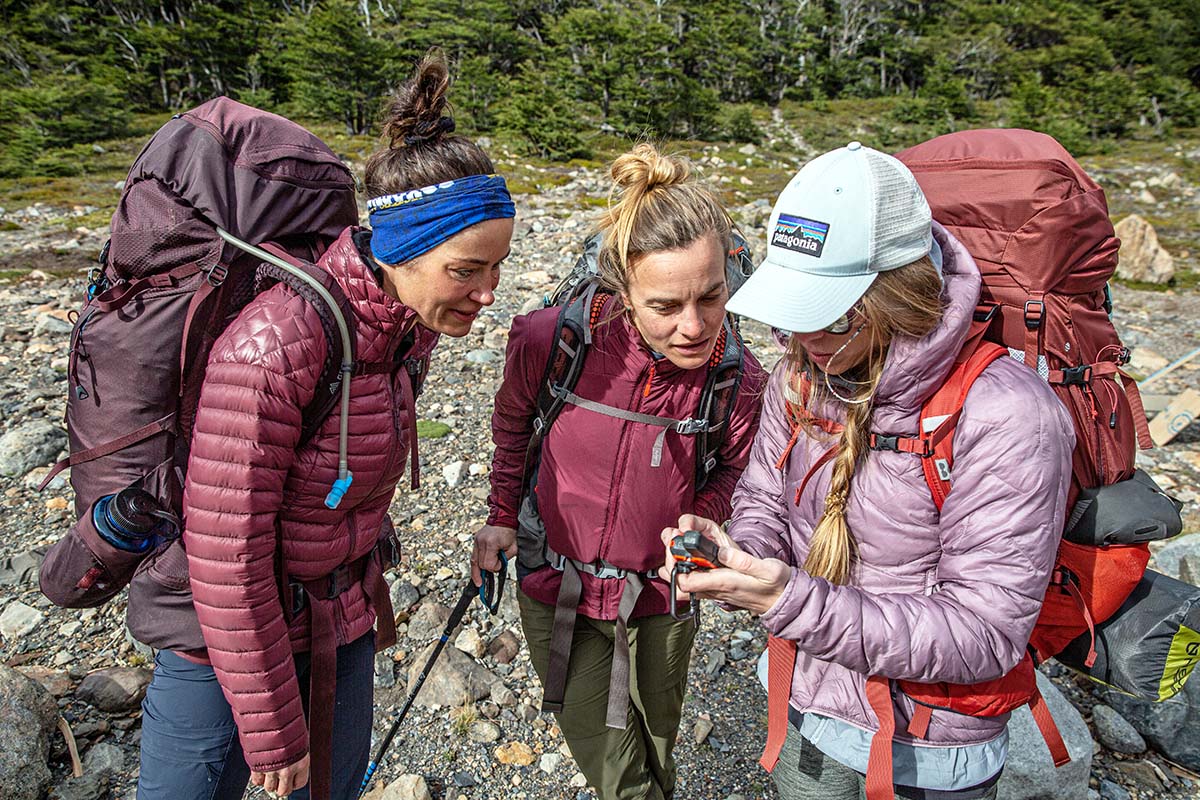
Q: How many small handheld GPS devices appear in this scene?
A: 1